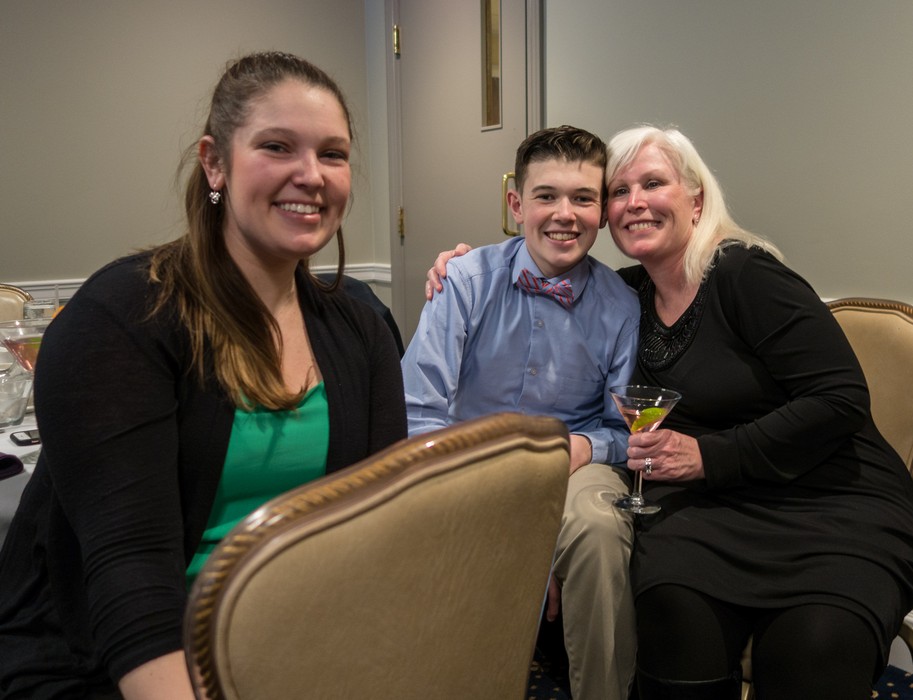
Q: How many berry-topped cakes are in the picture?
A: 0